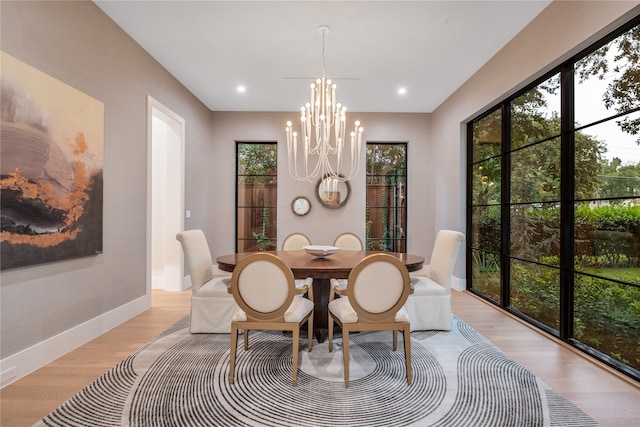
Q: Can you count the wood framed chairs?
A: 4